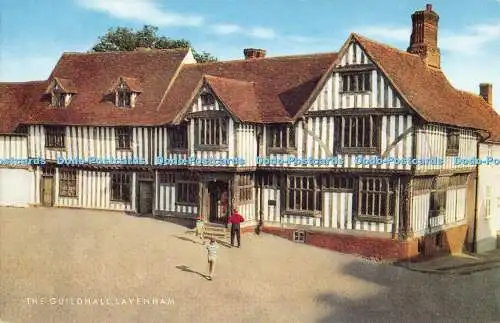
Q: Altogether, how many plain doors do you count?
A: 2